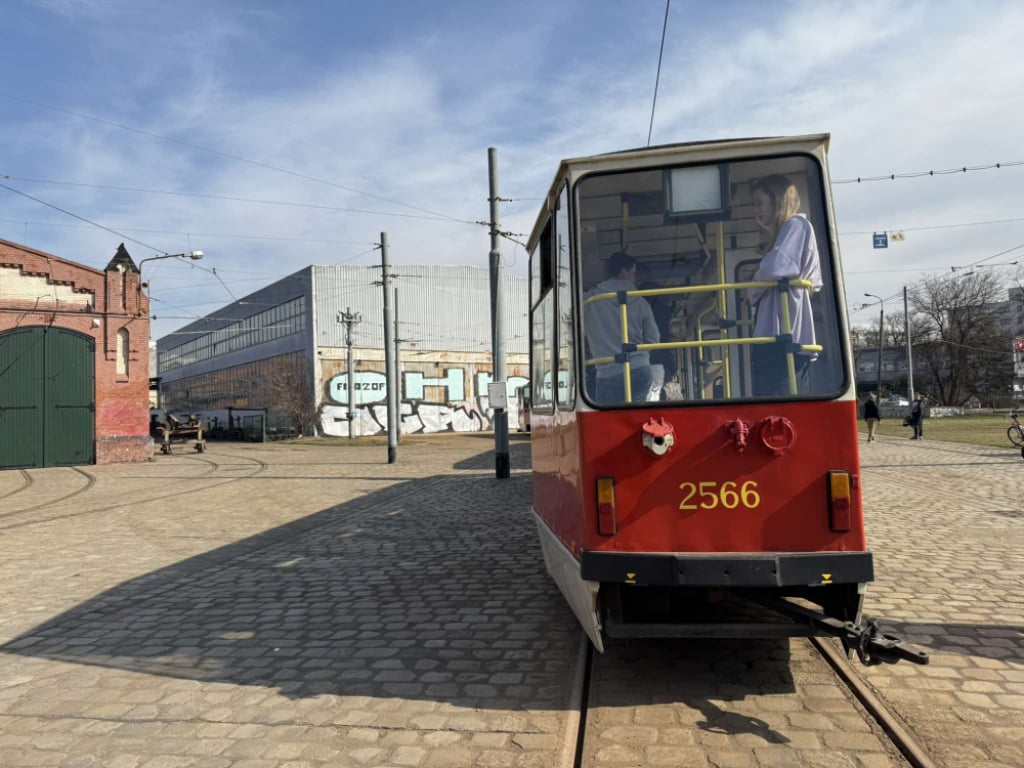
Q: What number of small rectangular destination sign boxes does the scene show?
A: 1